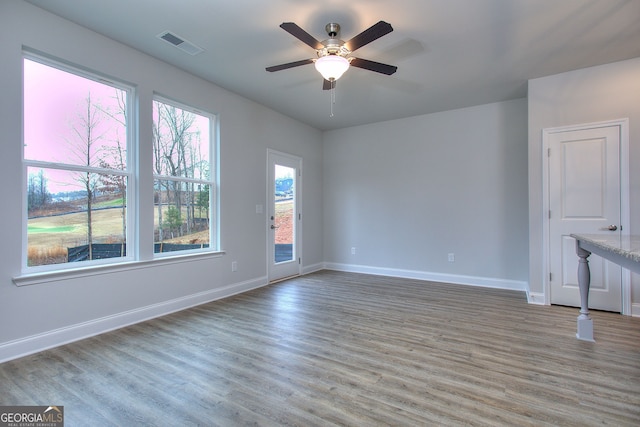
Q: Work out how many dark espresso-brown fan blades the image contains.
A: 5